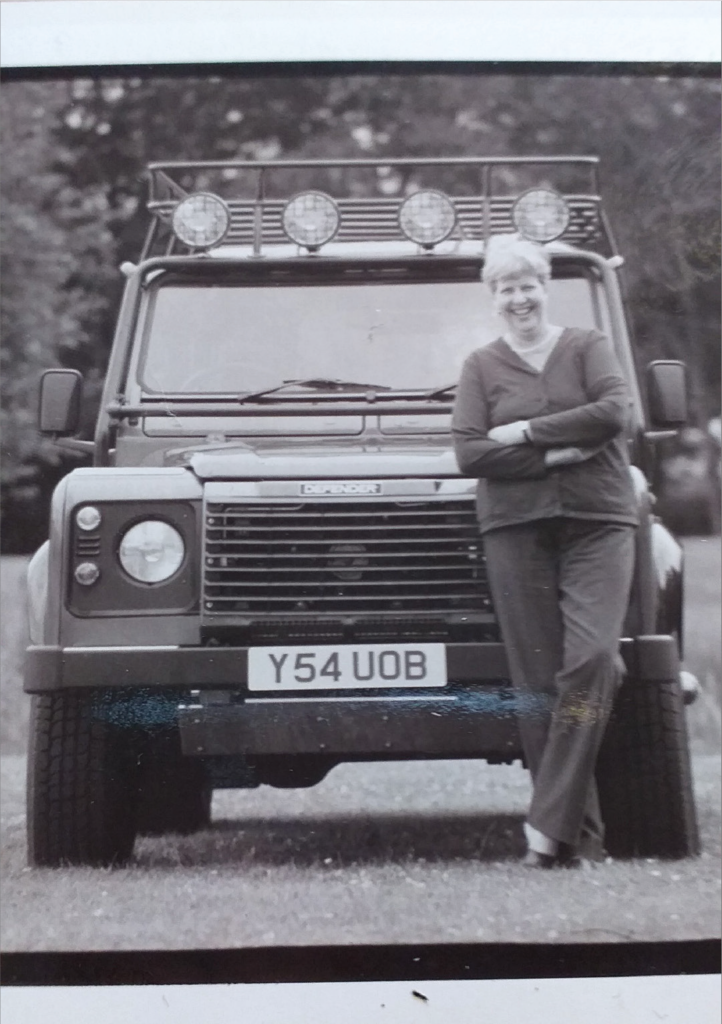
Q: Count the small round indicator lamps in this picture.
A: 2